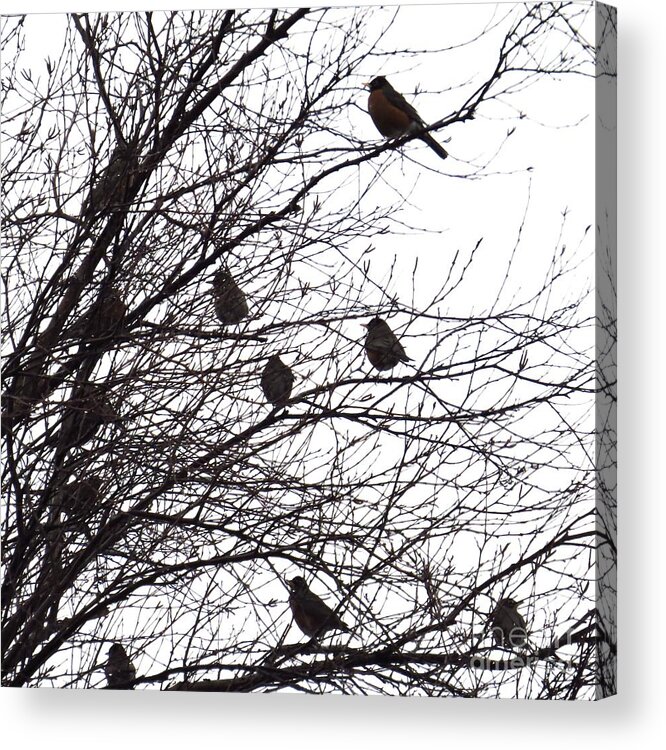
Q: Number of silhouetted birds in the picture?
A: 7